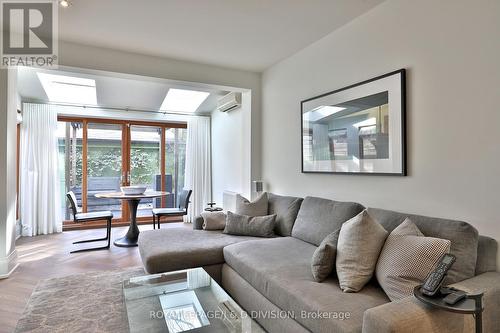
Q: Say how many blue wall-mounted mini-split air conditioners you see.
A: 0